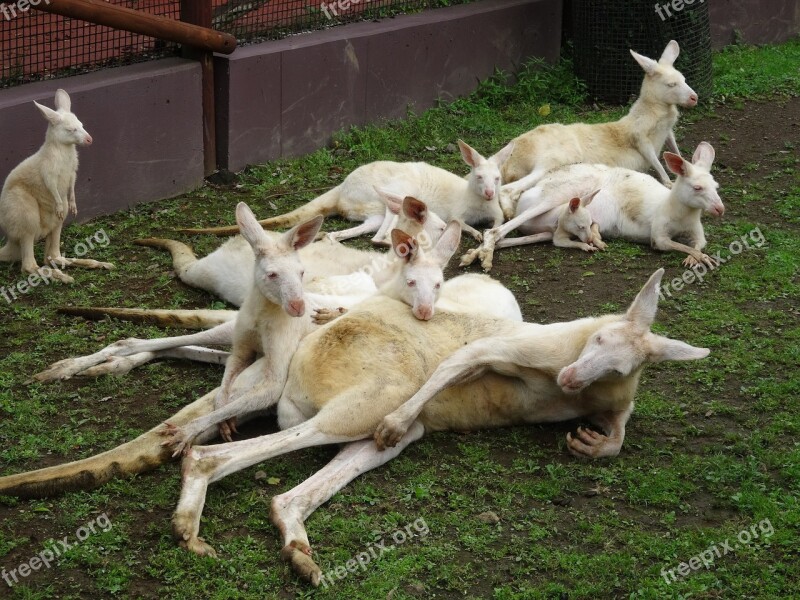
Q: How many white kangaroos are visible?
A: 9